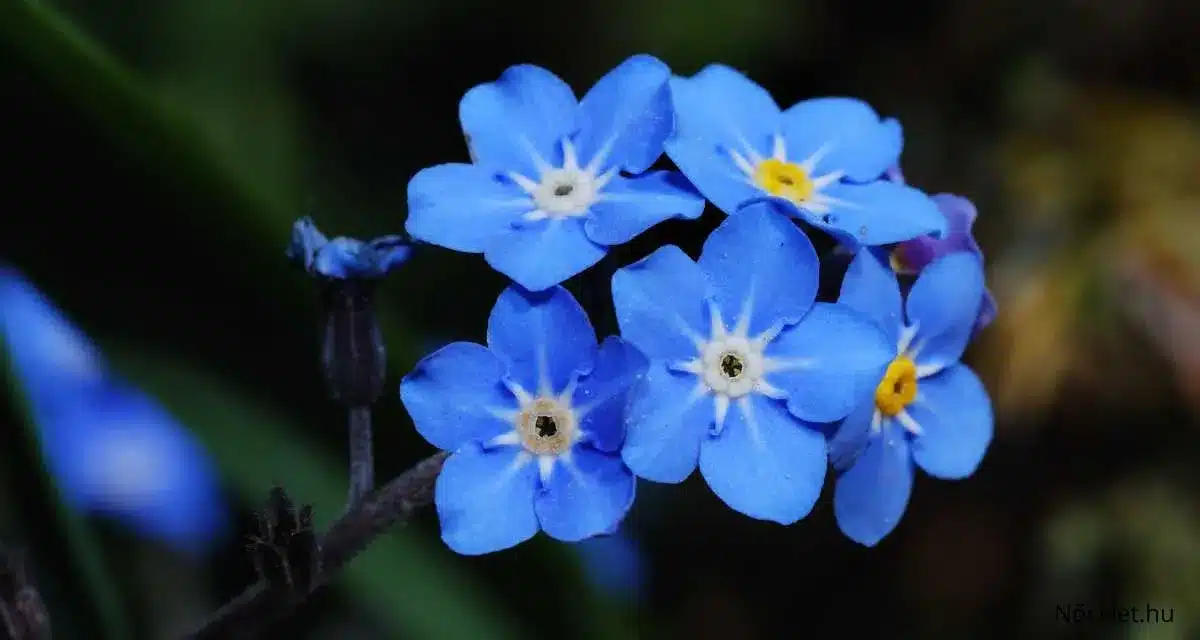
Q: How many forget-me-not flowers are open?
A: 5